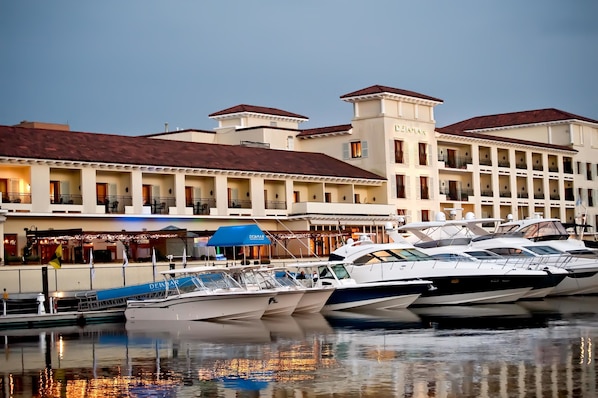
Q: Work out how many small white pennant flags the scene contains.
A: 4